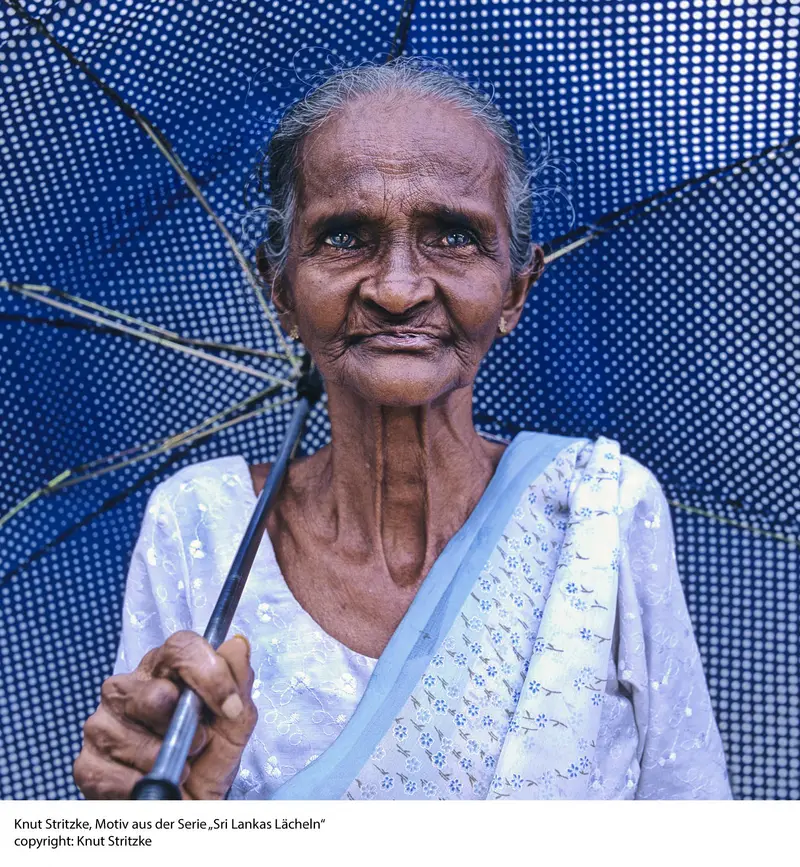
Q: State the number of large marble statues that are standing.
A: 0